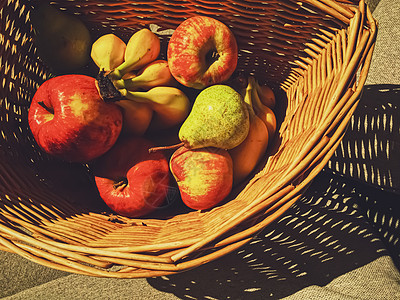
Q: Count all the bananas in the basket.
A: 8